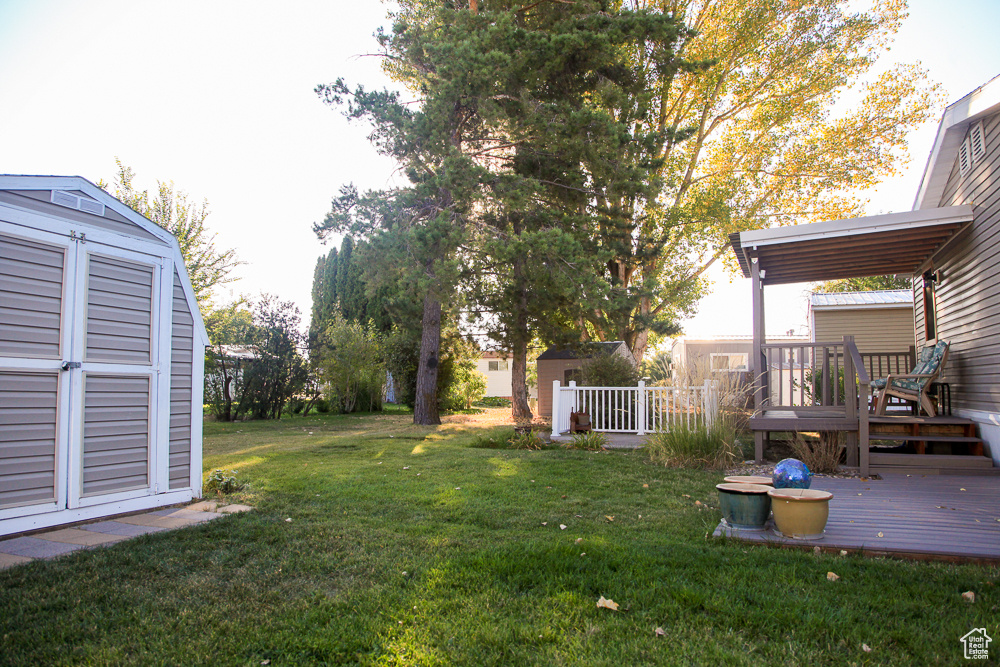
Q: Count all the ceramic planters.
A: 3